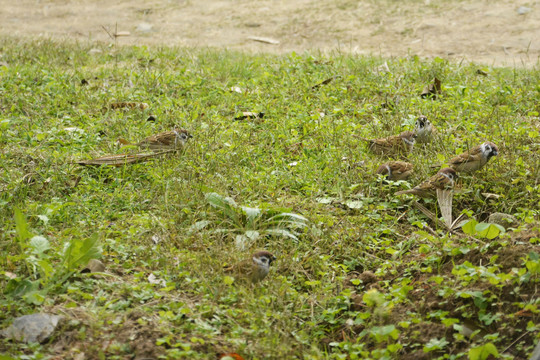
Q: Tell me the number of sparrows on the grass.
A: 7